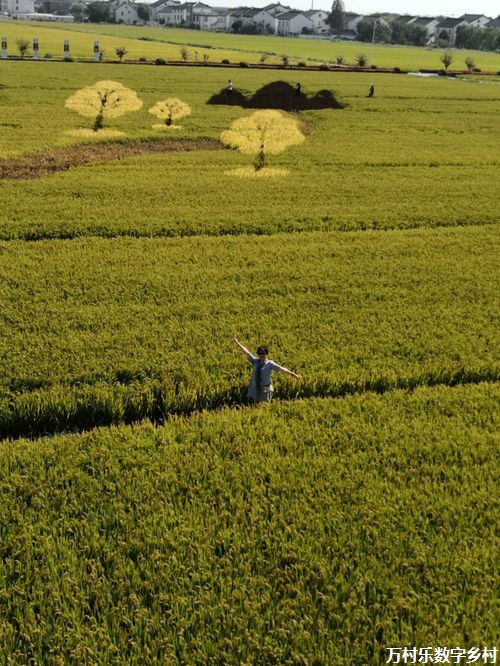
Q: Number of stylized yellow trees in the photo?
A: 3